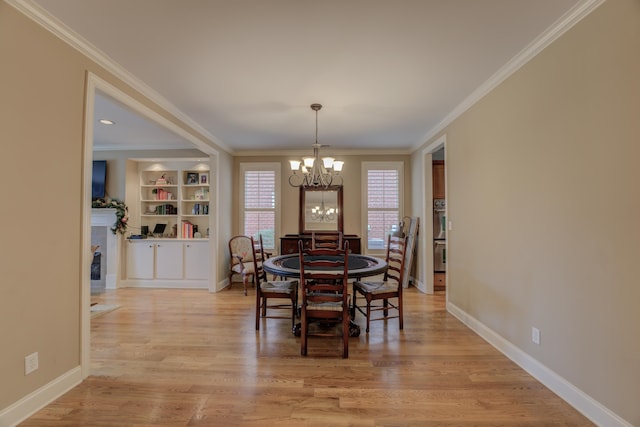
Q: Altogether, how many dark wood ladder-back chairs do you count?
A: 4